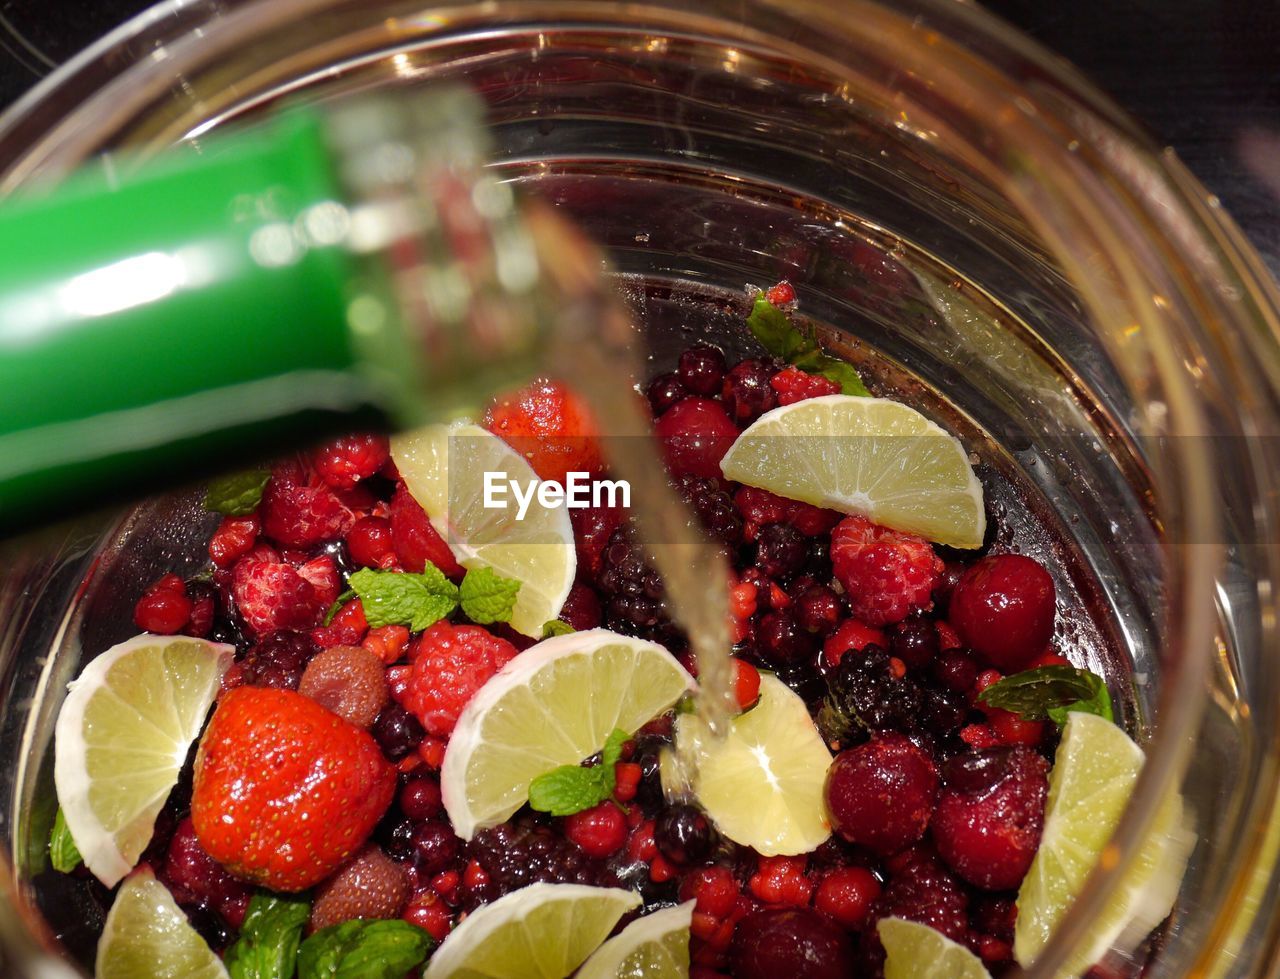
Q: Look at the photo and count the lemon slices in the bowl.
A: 10